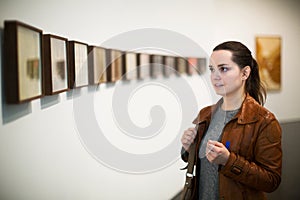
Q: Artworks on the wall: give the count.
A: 13